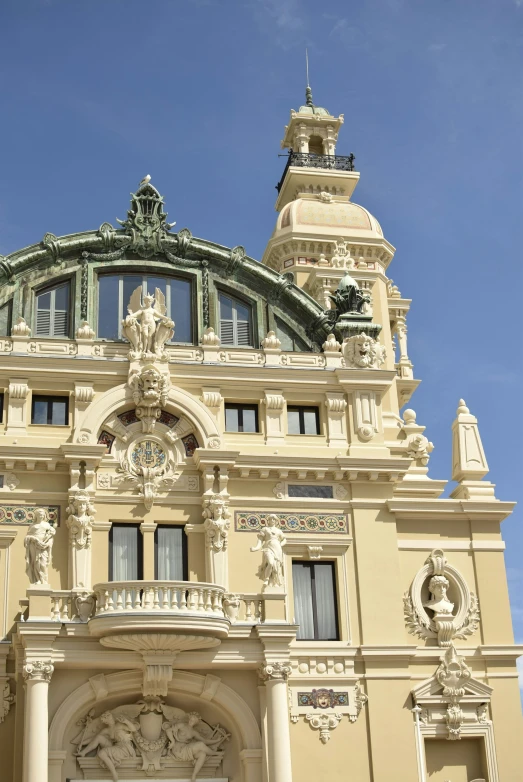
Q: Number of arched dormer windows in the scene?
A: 3